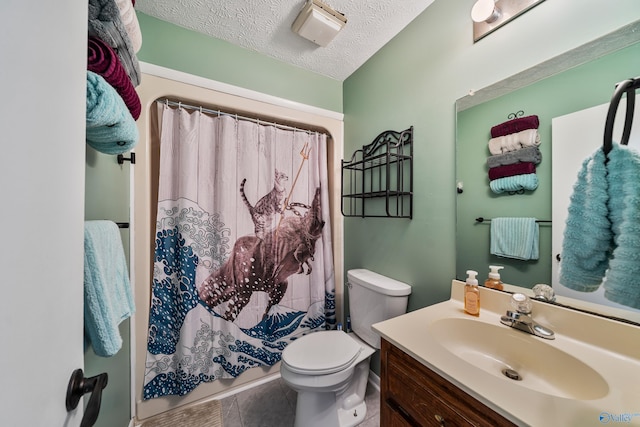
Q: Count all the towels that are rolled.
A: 5